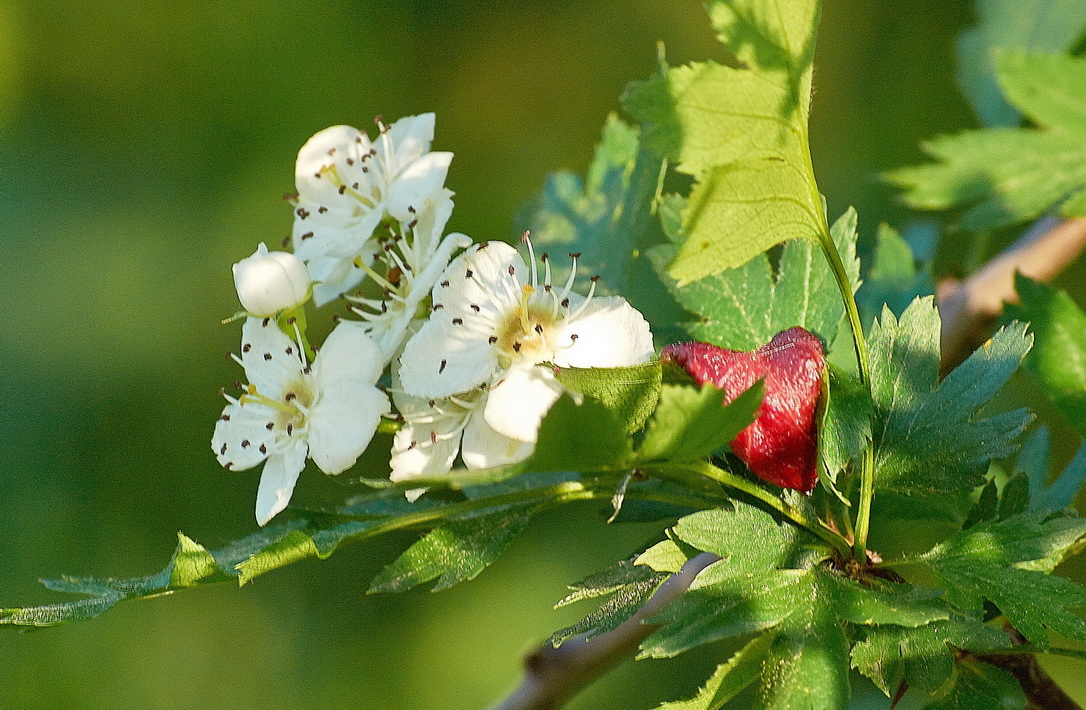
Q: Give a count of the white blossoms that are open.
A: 5